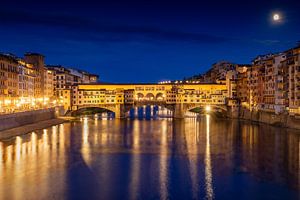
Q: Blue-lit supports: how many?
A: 0